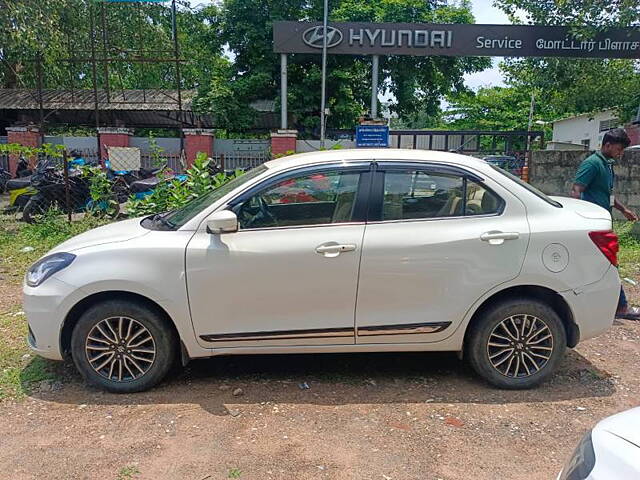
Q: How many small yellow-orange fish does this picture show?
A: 0